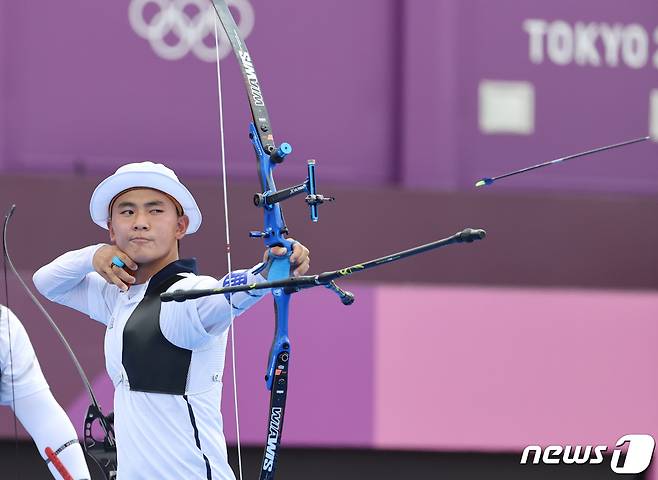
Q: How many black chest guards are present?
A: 1